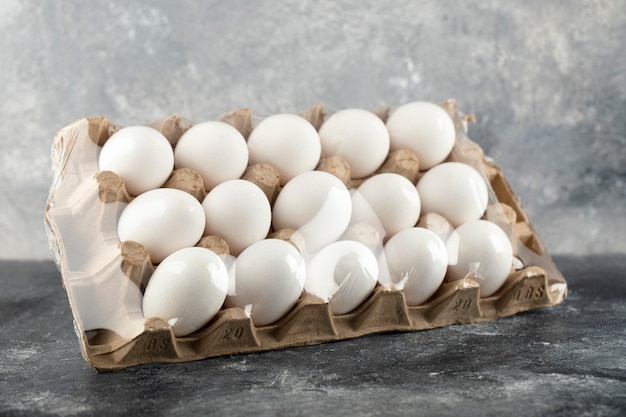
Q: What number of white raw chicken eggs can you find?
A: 15